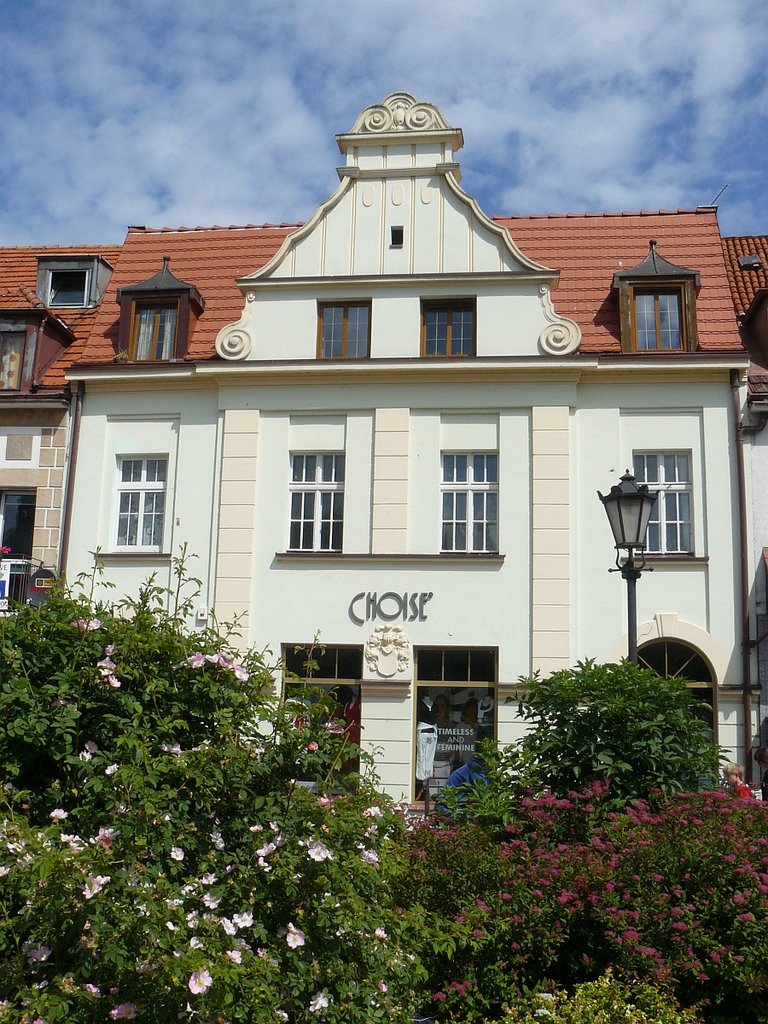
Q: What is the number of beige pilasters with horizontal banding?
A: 3